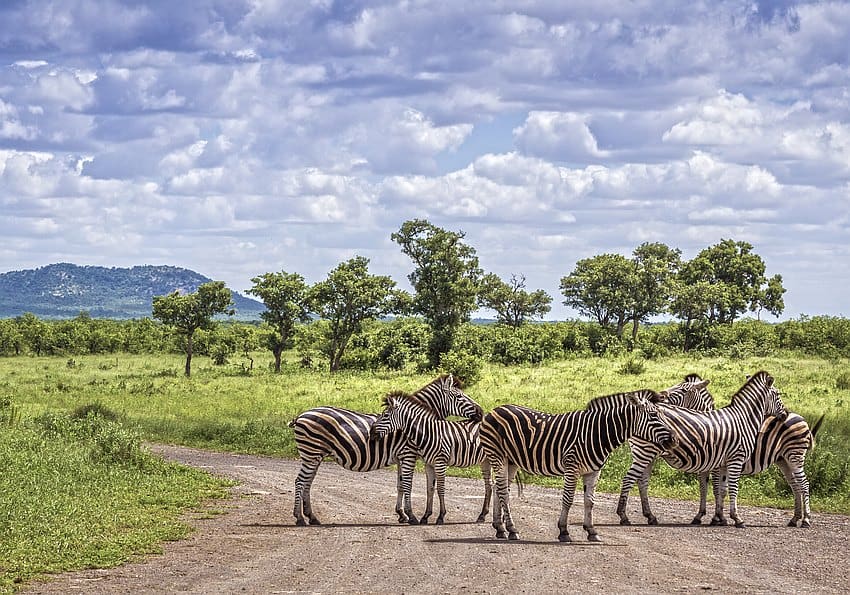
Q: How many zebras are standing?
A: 5